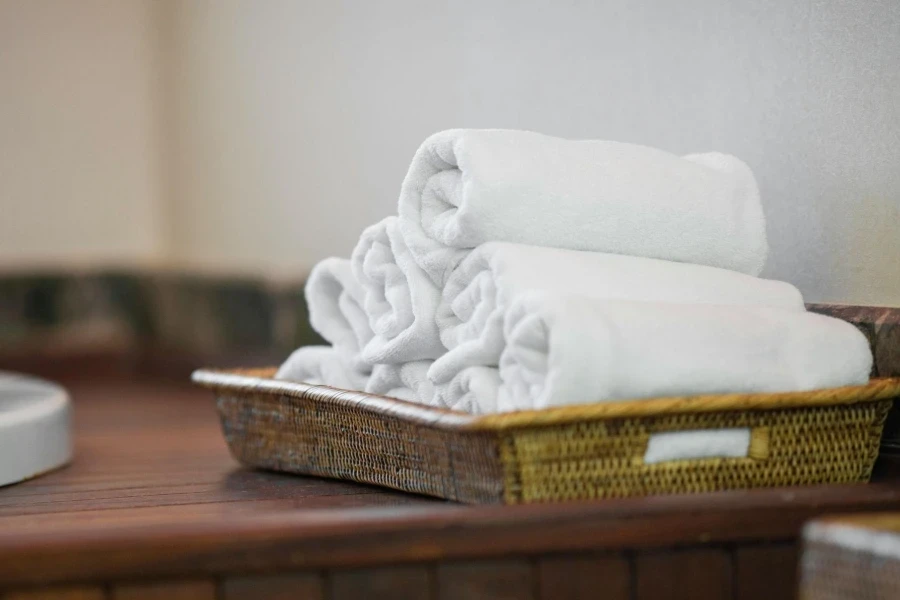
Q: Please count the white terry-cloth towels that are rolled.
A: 8